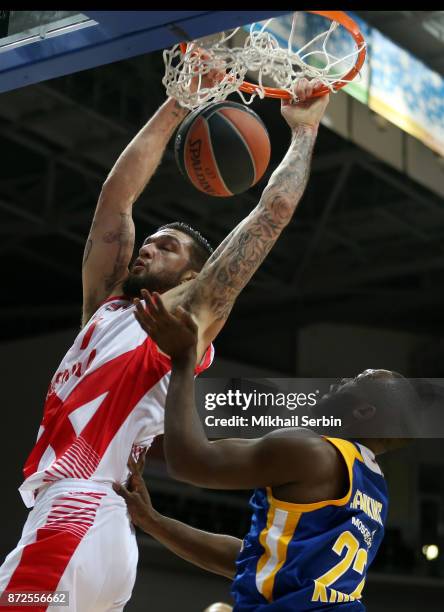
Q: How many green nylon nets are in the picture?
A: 0